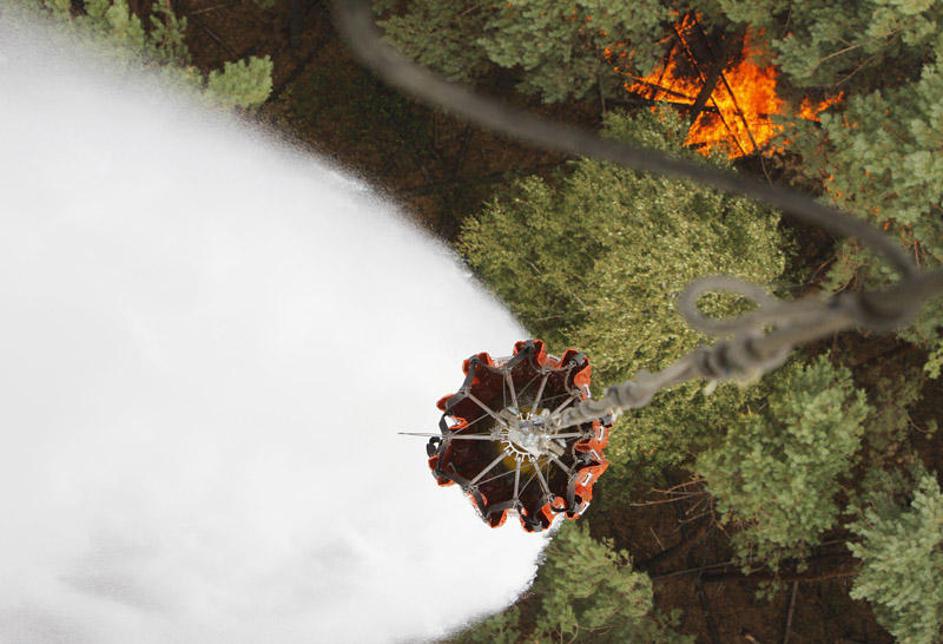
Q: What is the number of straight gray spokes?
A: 10